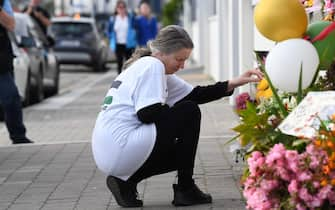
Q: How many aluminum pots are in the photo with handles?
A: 0